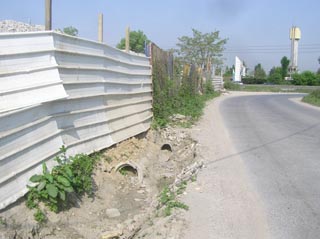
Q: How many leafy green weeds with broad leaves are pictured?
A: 1